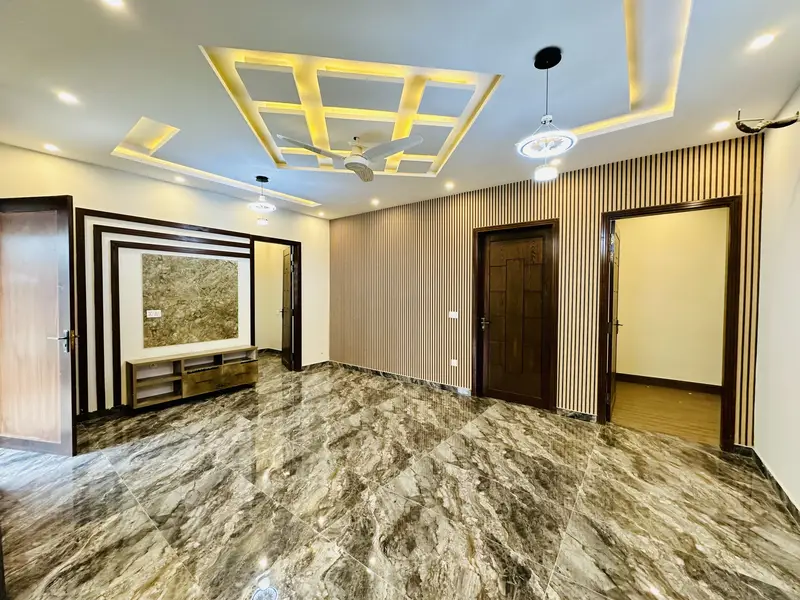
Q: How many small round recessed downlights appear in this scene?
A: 10